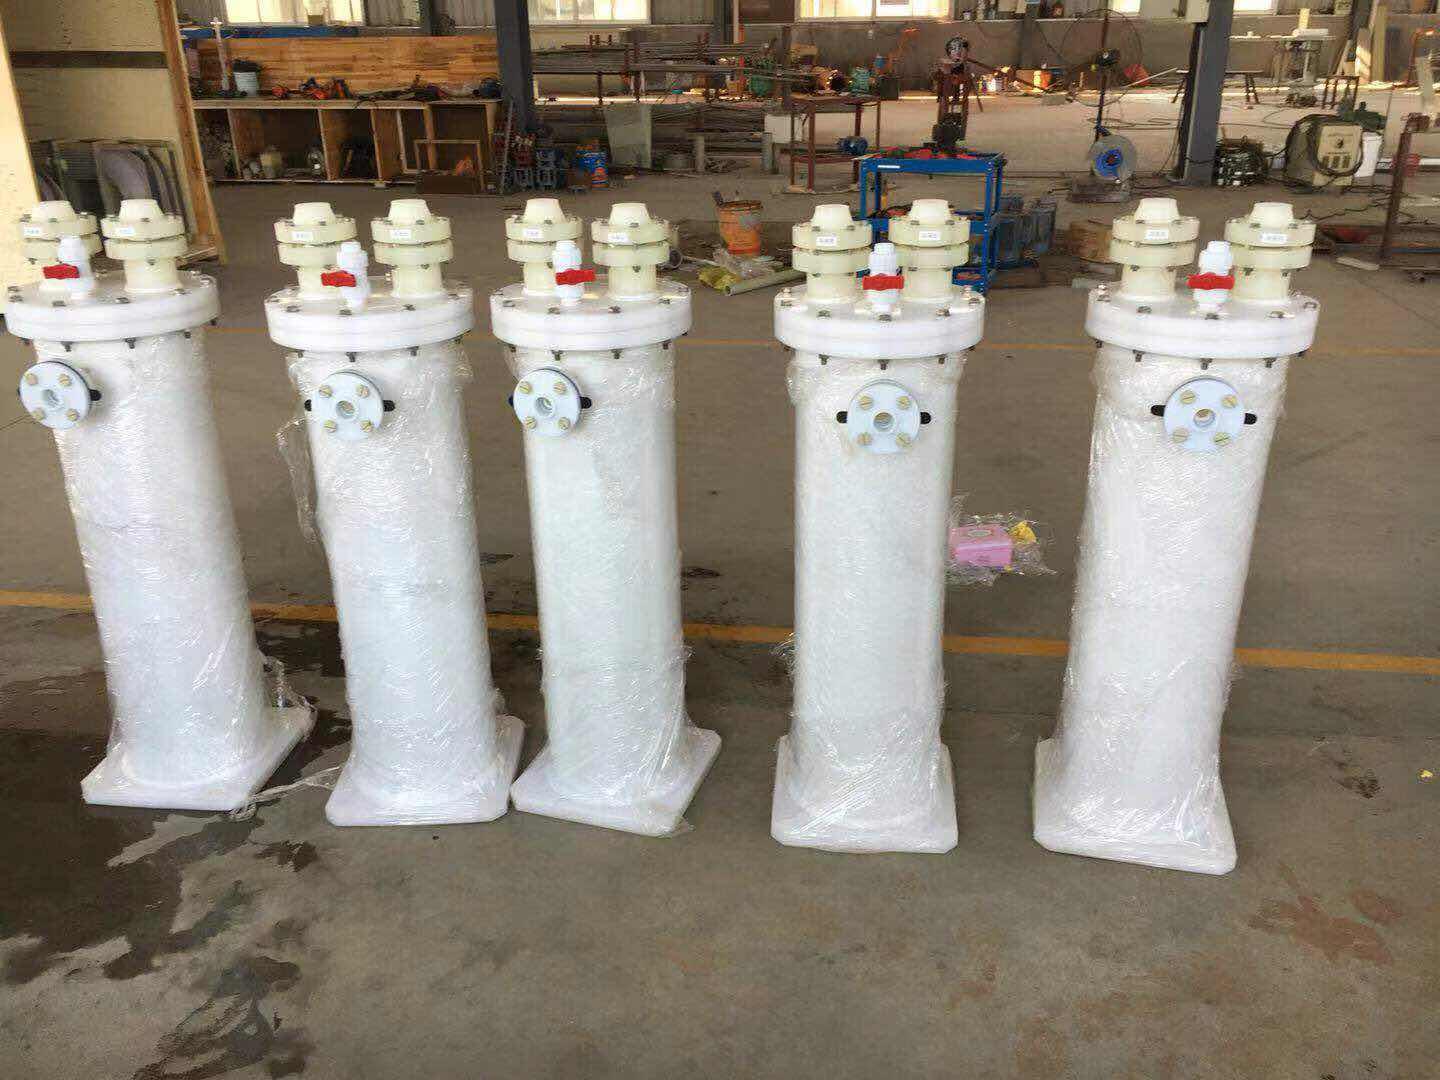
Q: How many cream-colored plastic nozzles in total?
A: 10